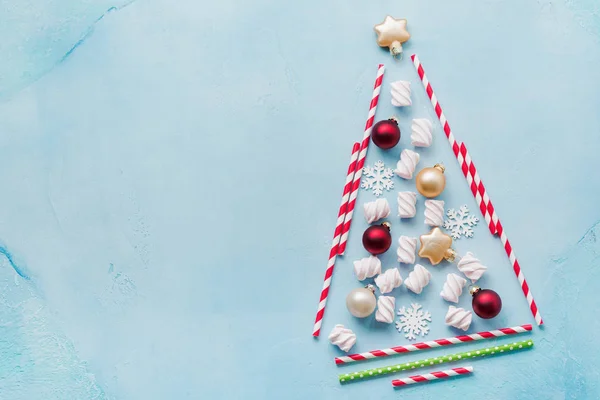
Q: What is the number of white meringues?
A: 15